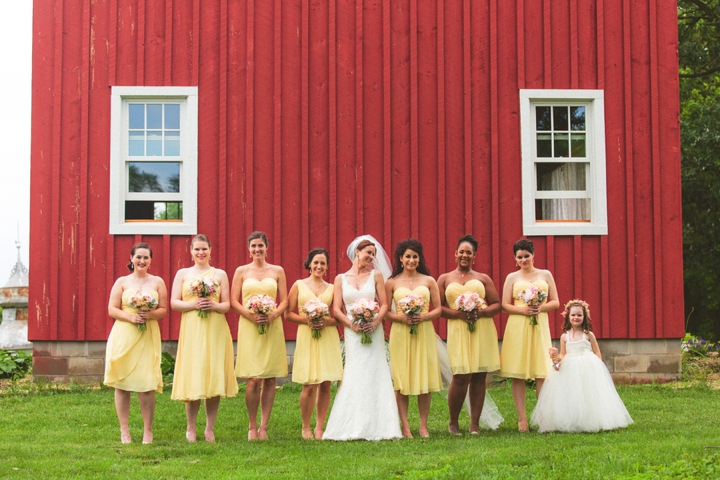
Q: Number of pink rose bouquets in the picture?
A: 8